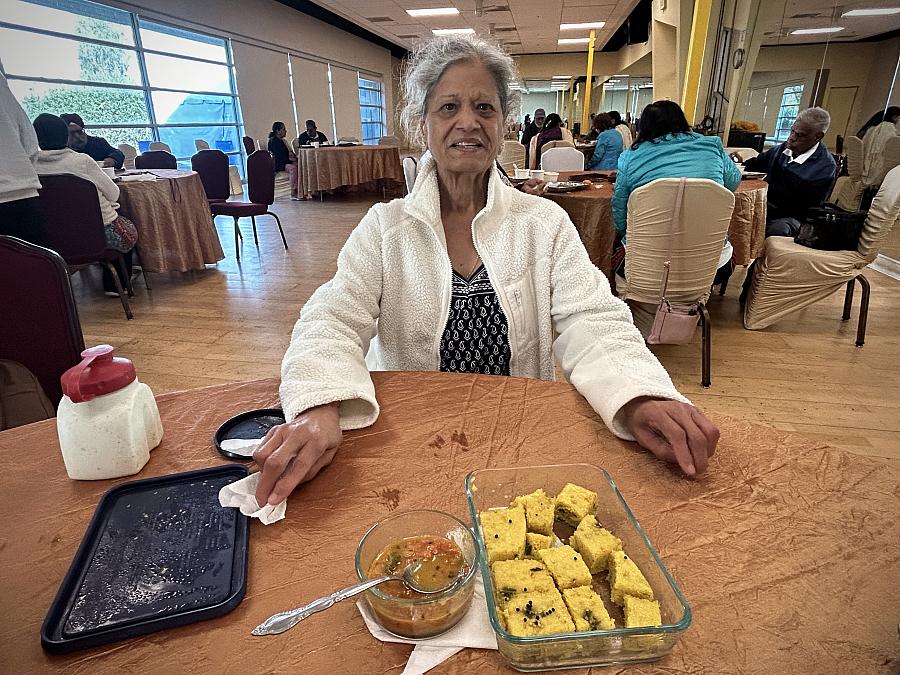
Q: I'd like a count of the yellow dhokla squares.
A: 11